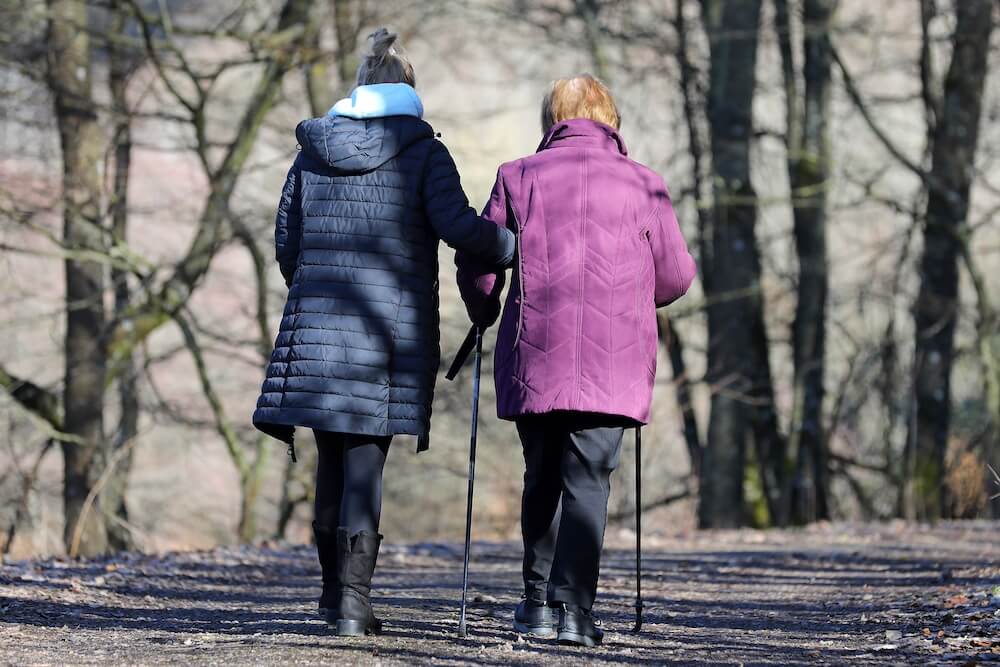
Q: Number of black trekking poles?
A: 2